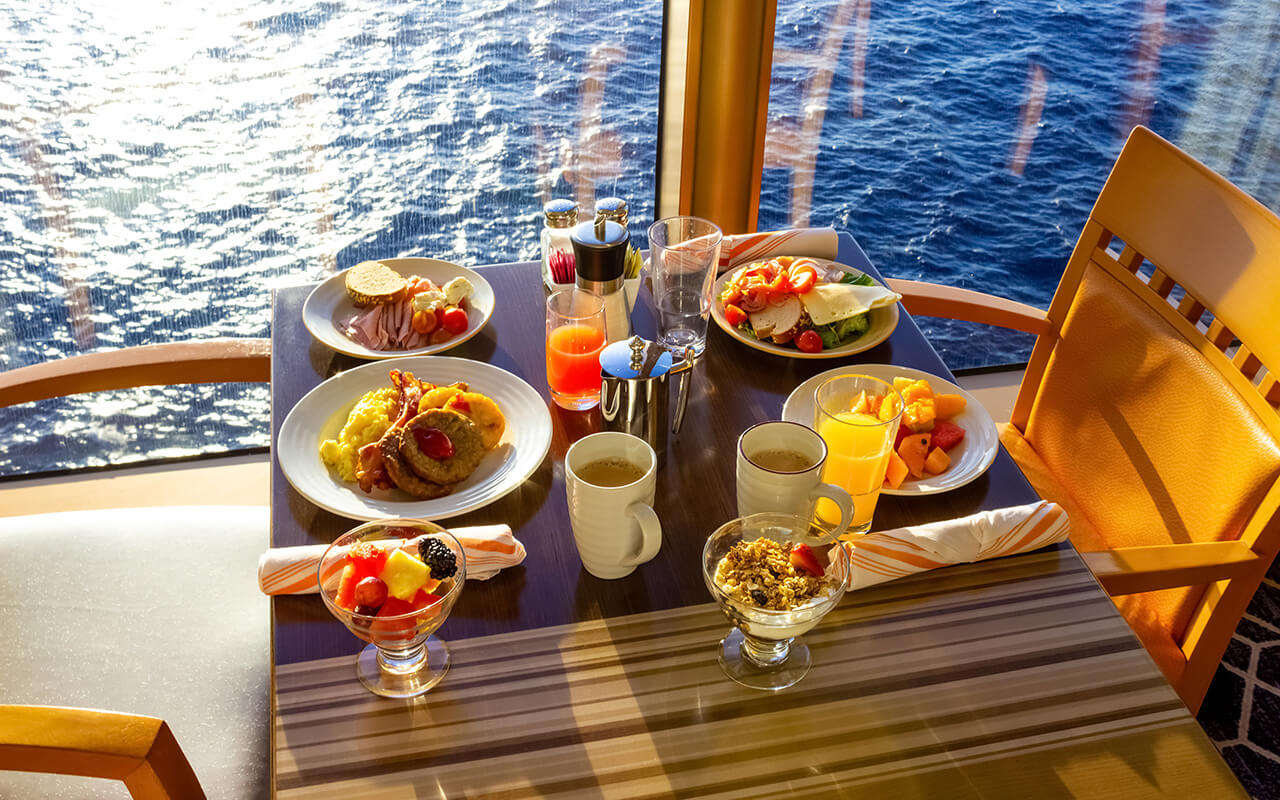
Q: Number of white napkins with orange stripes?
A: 3